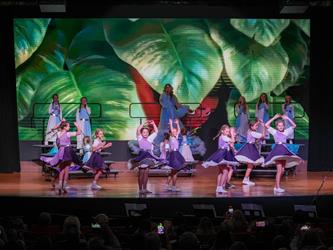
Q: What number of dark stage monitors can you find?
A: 4